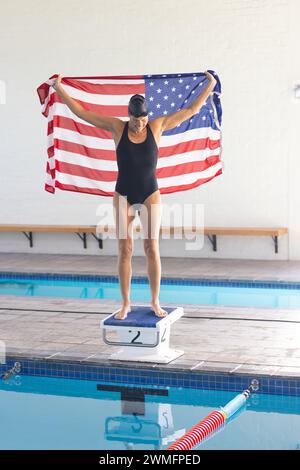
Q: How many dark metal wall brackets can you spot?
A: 5